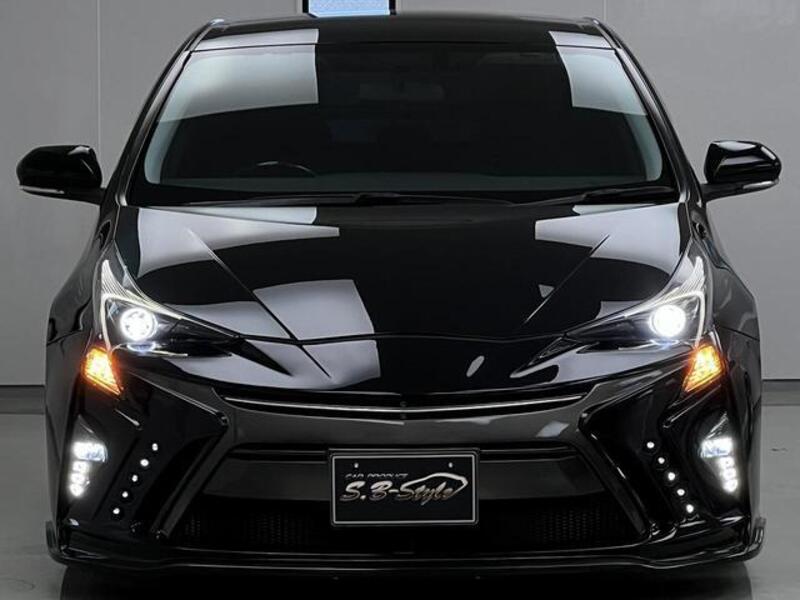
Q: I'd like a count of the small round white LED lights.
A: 10